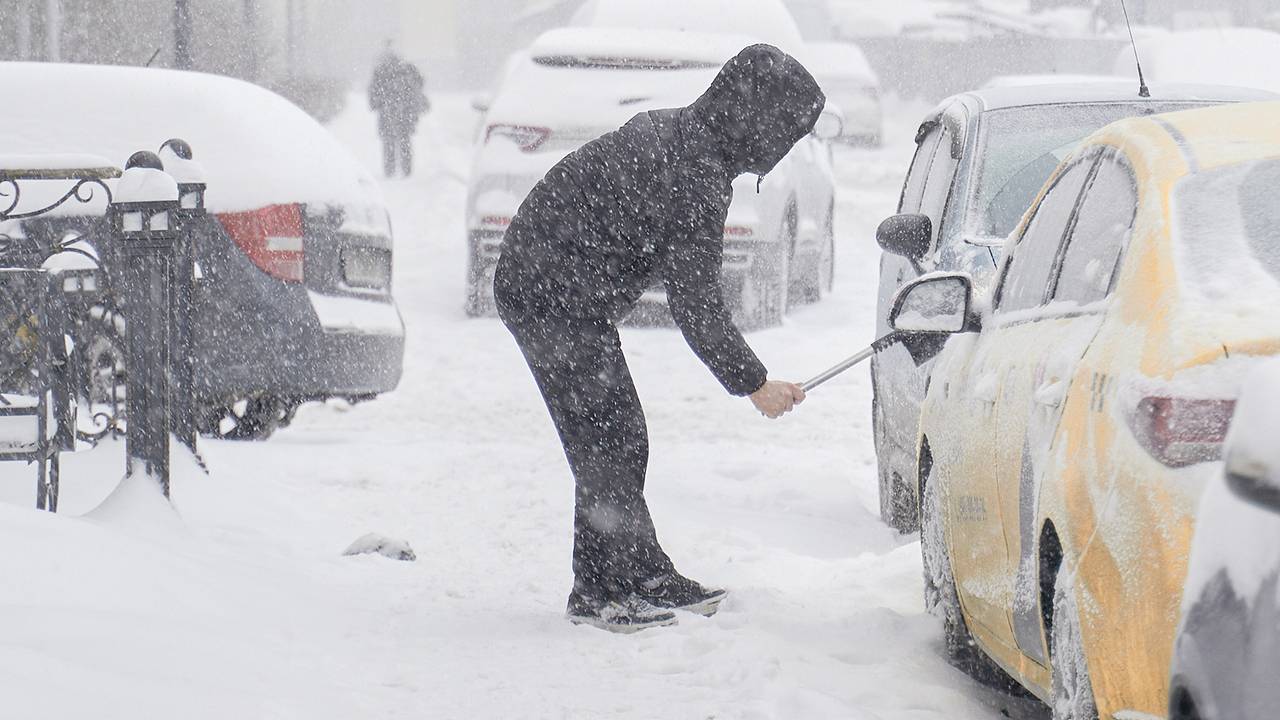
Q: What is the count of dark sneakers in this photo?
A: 2